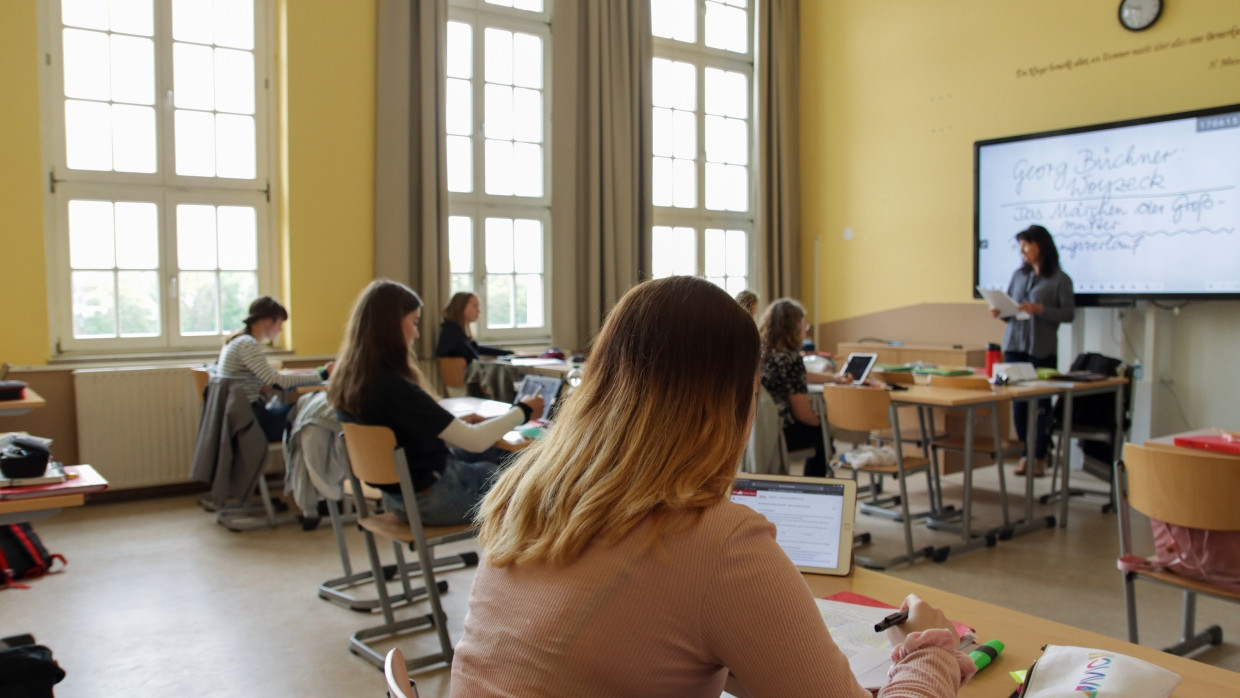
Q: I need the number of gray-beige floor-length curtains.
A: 3